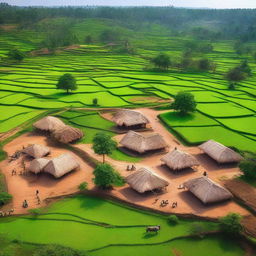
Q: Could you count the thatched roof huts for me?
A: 11